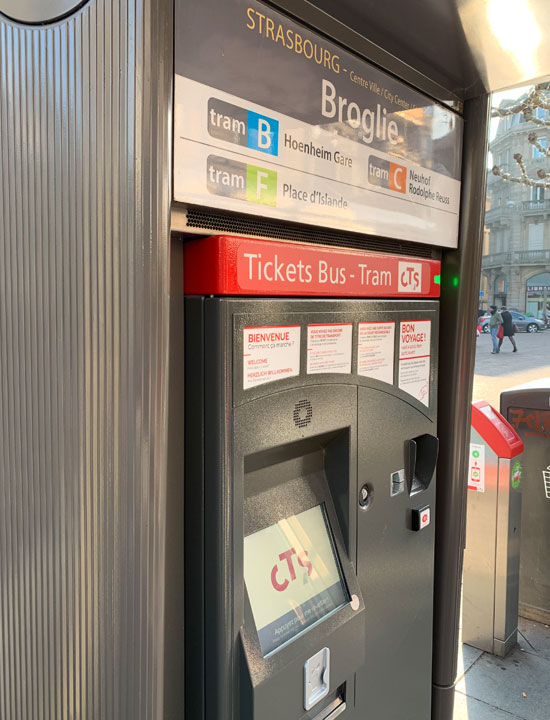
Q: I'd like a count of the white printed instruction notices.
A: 4